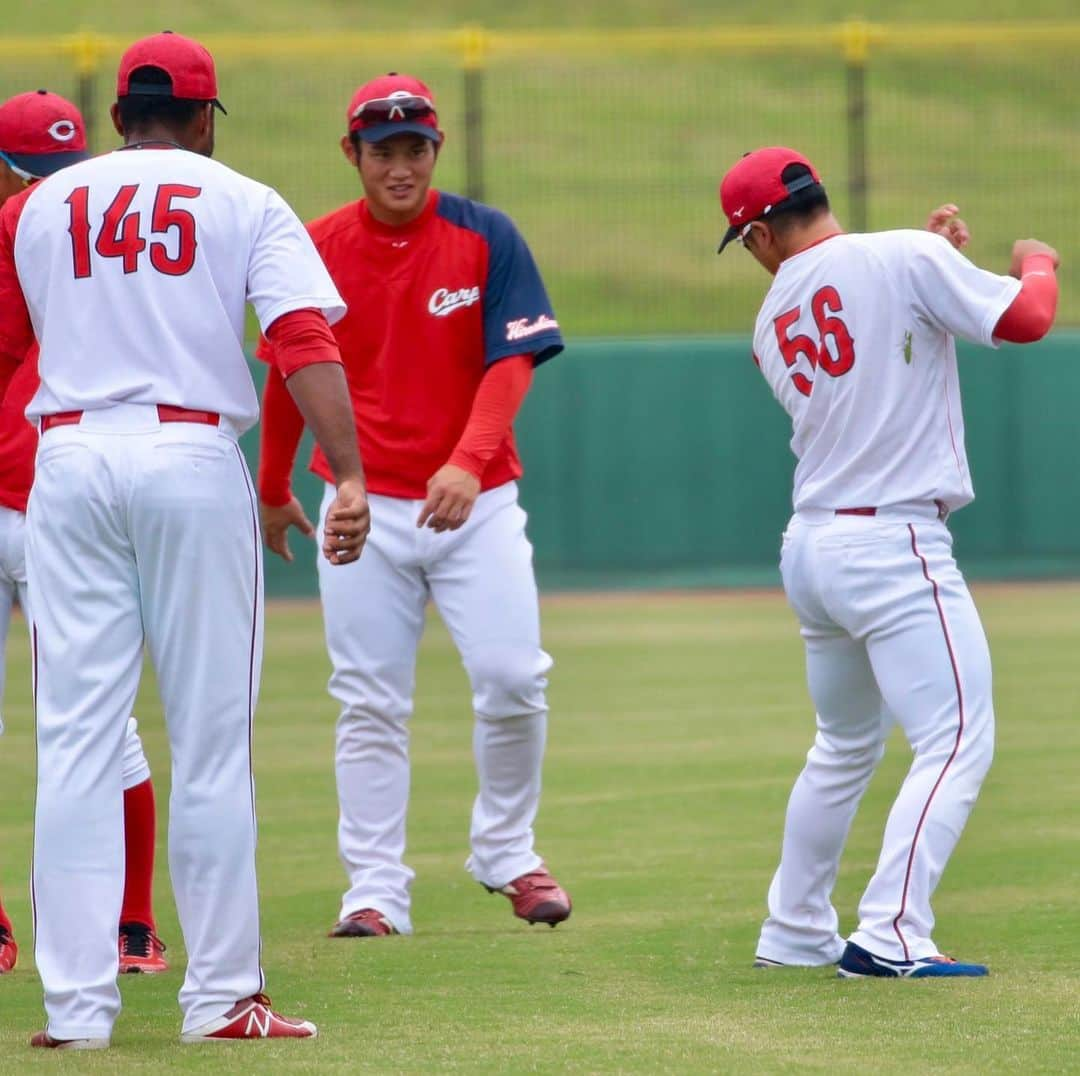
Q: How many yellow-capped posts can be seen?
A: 3